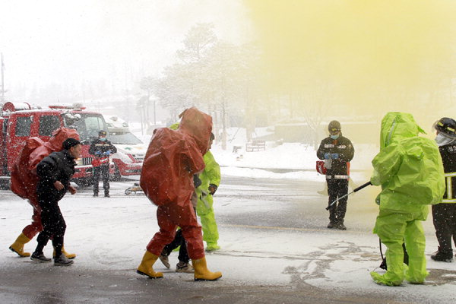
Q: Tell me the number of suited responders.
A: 4